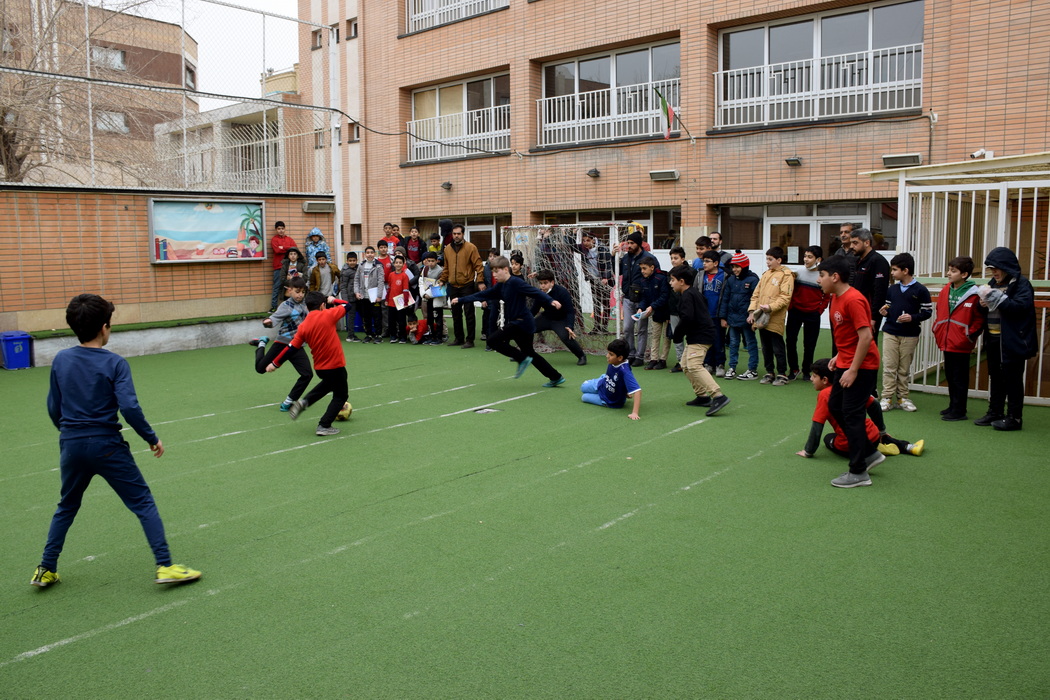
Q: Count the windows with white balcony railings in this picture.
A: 4